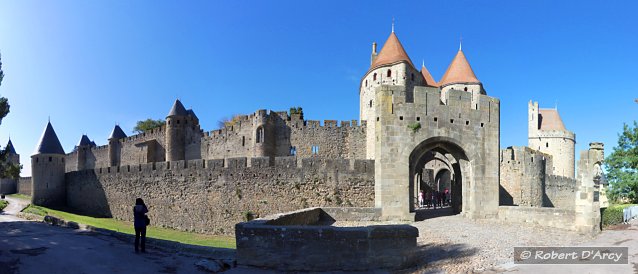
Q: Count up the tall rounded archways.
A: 1